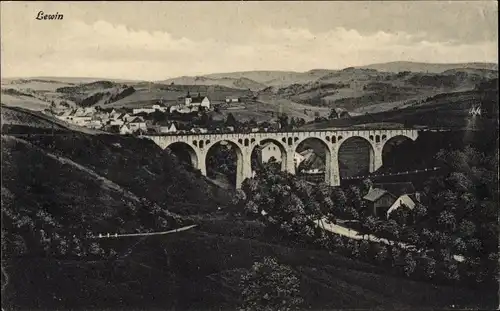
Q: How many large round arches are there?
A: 6